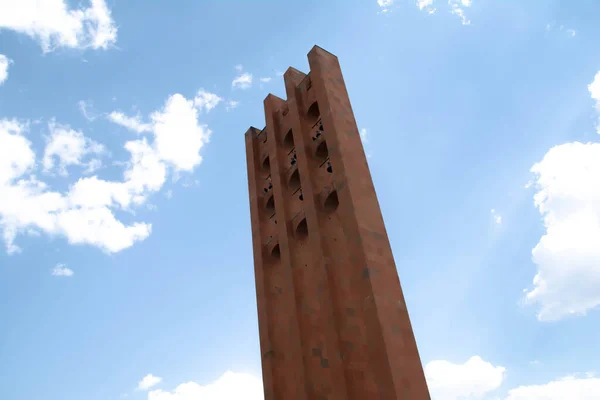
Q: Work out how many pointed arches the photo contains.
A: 9